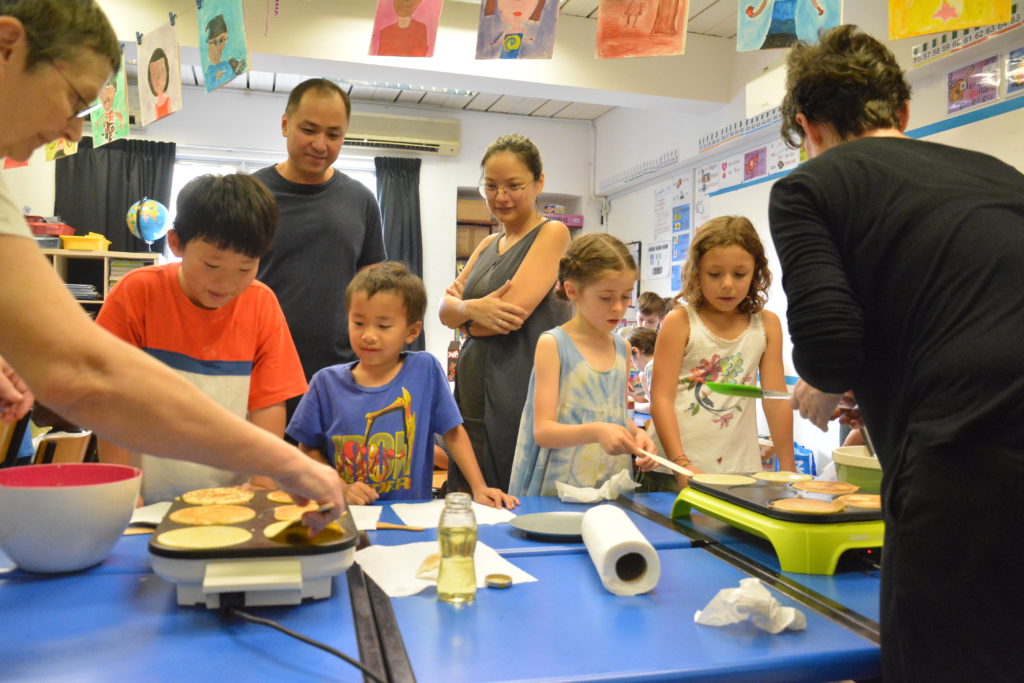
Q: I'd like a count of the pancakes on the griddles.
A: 11